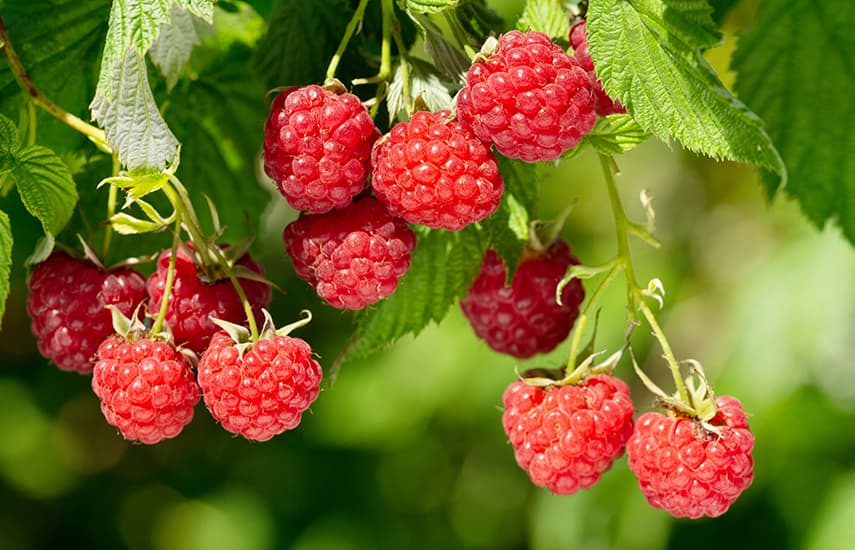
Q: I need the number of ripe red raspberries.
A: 12